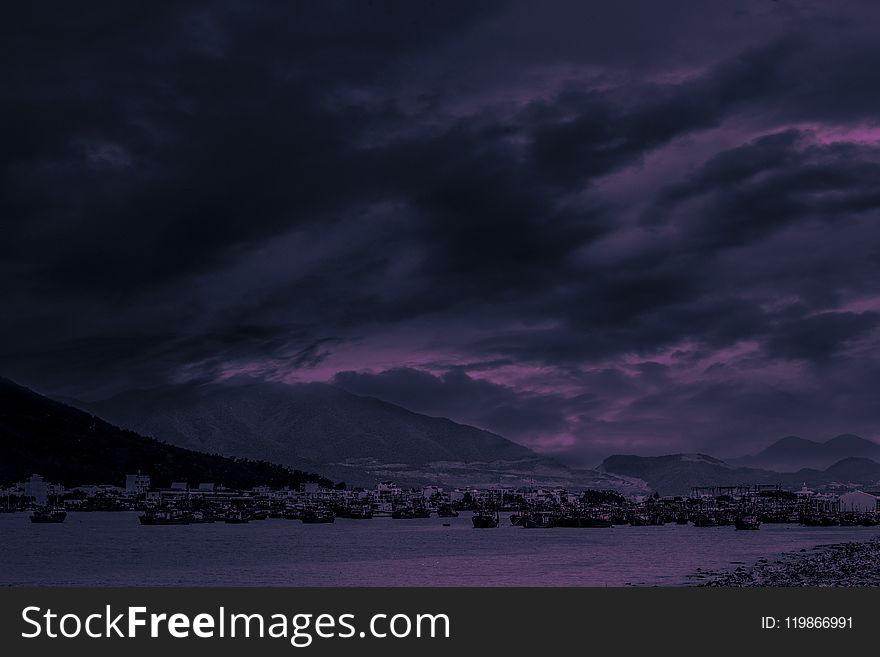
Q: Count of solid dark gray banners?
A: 1